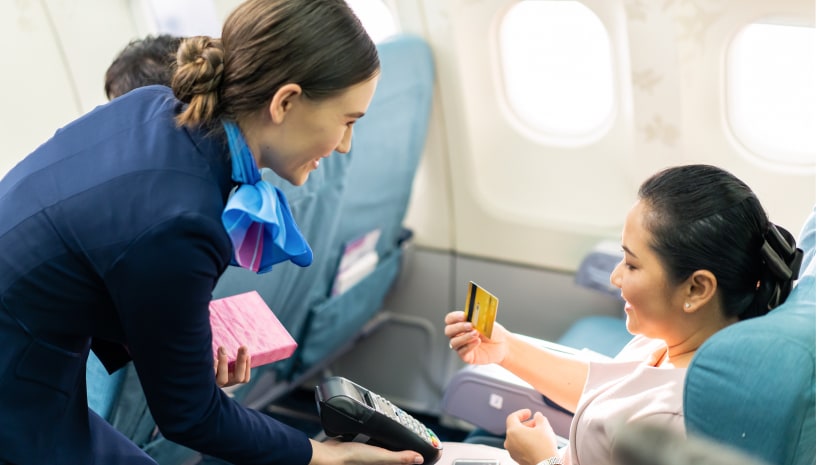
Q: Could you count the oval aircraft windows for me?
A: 3